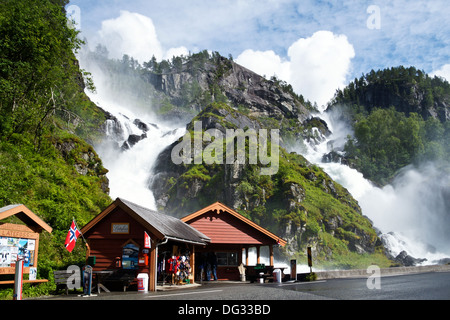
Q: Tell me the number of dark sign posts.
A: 2